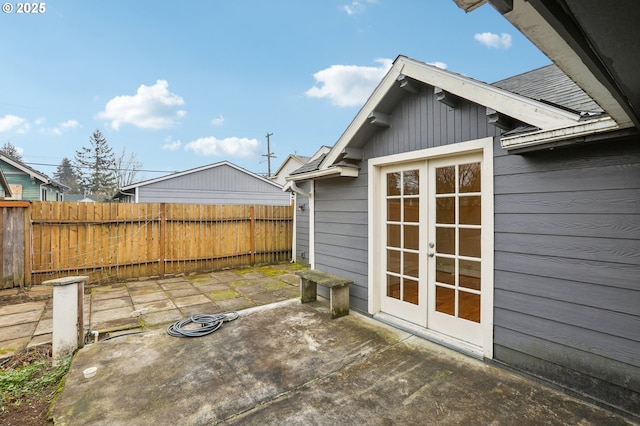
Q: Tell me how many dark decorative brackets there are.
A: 5